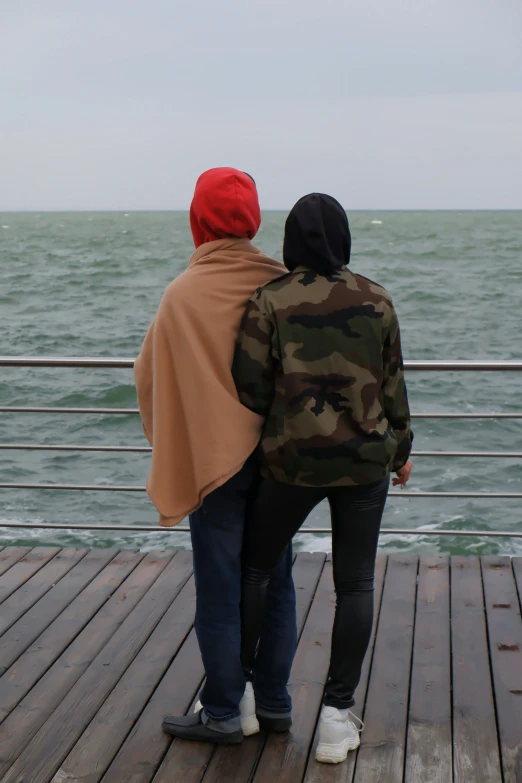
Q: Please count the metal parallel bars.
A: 5